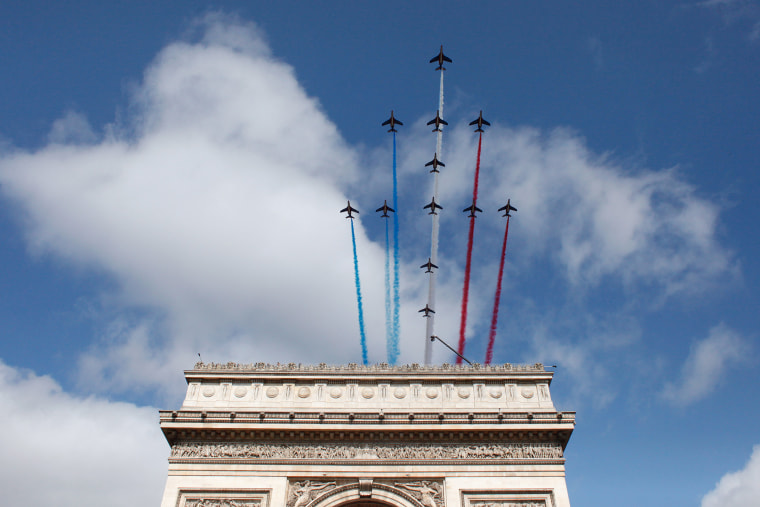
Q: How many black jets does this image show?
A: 12